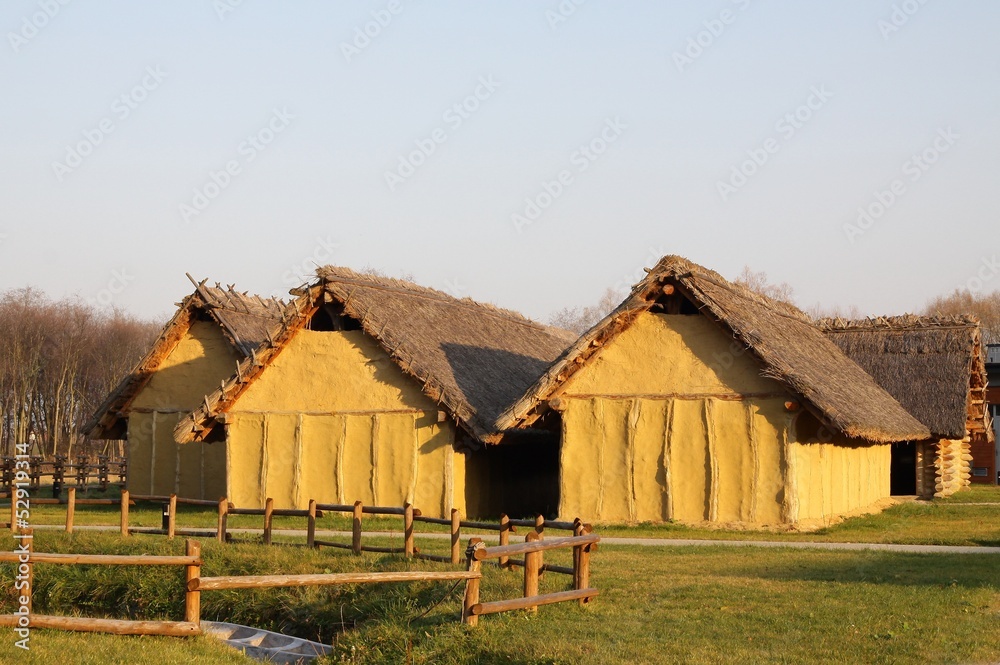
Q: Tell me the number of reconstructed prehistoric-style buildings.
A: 4